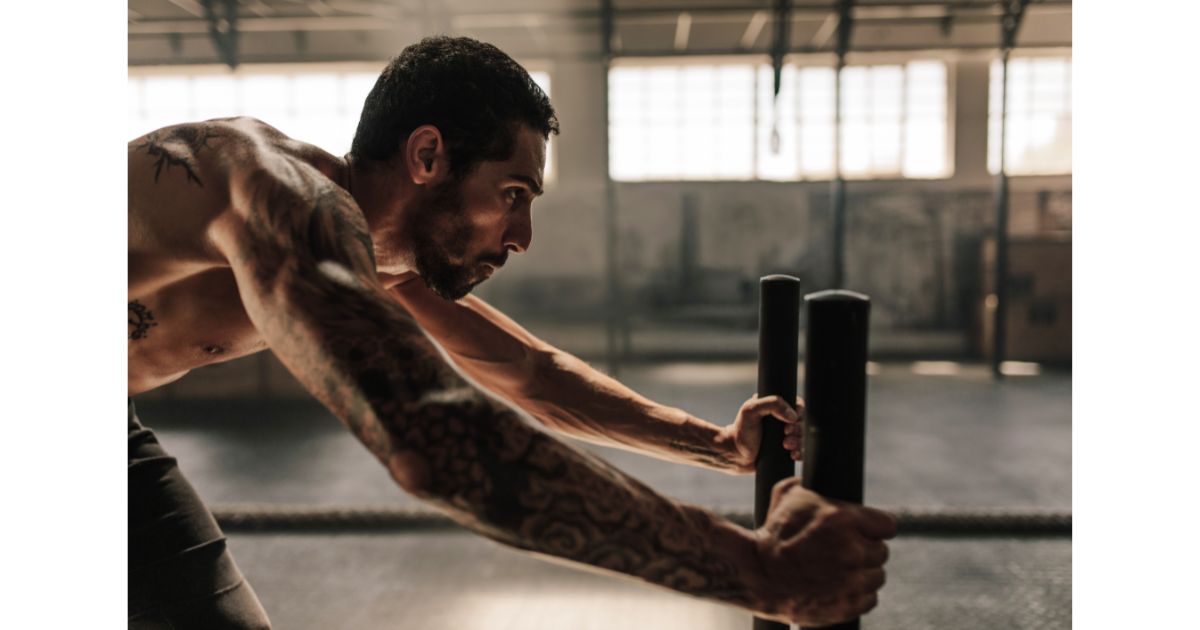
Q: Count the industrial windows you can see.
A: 3